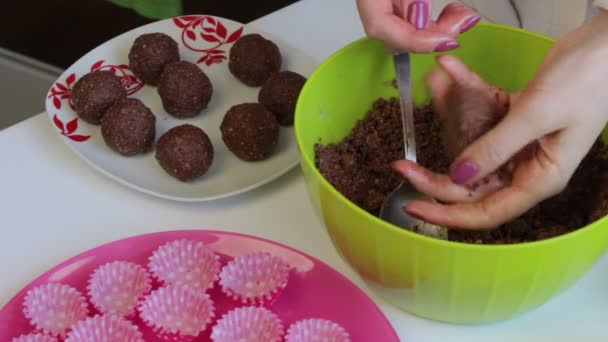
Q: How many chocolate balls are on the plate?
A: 8